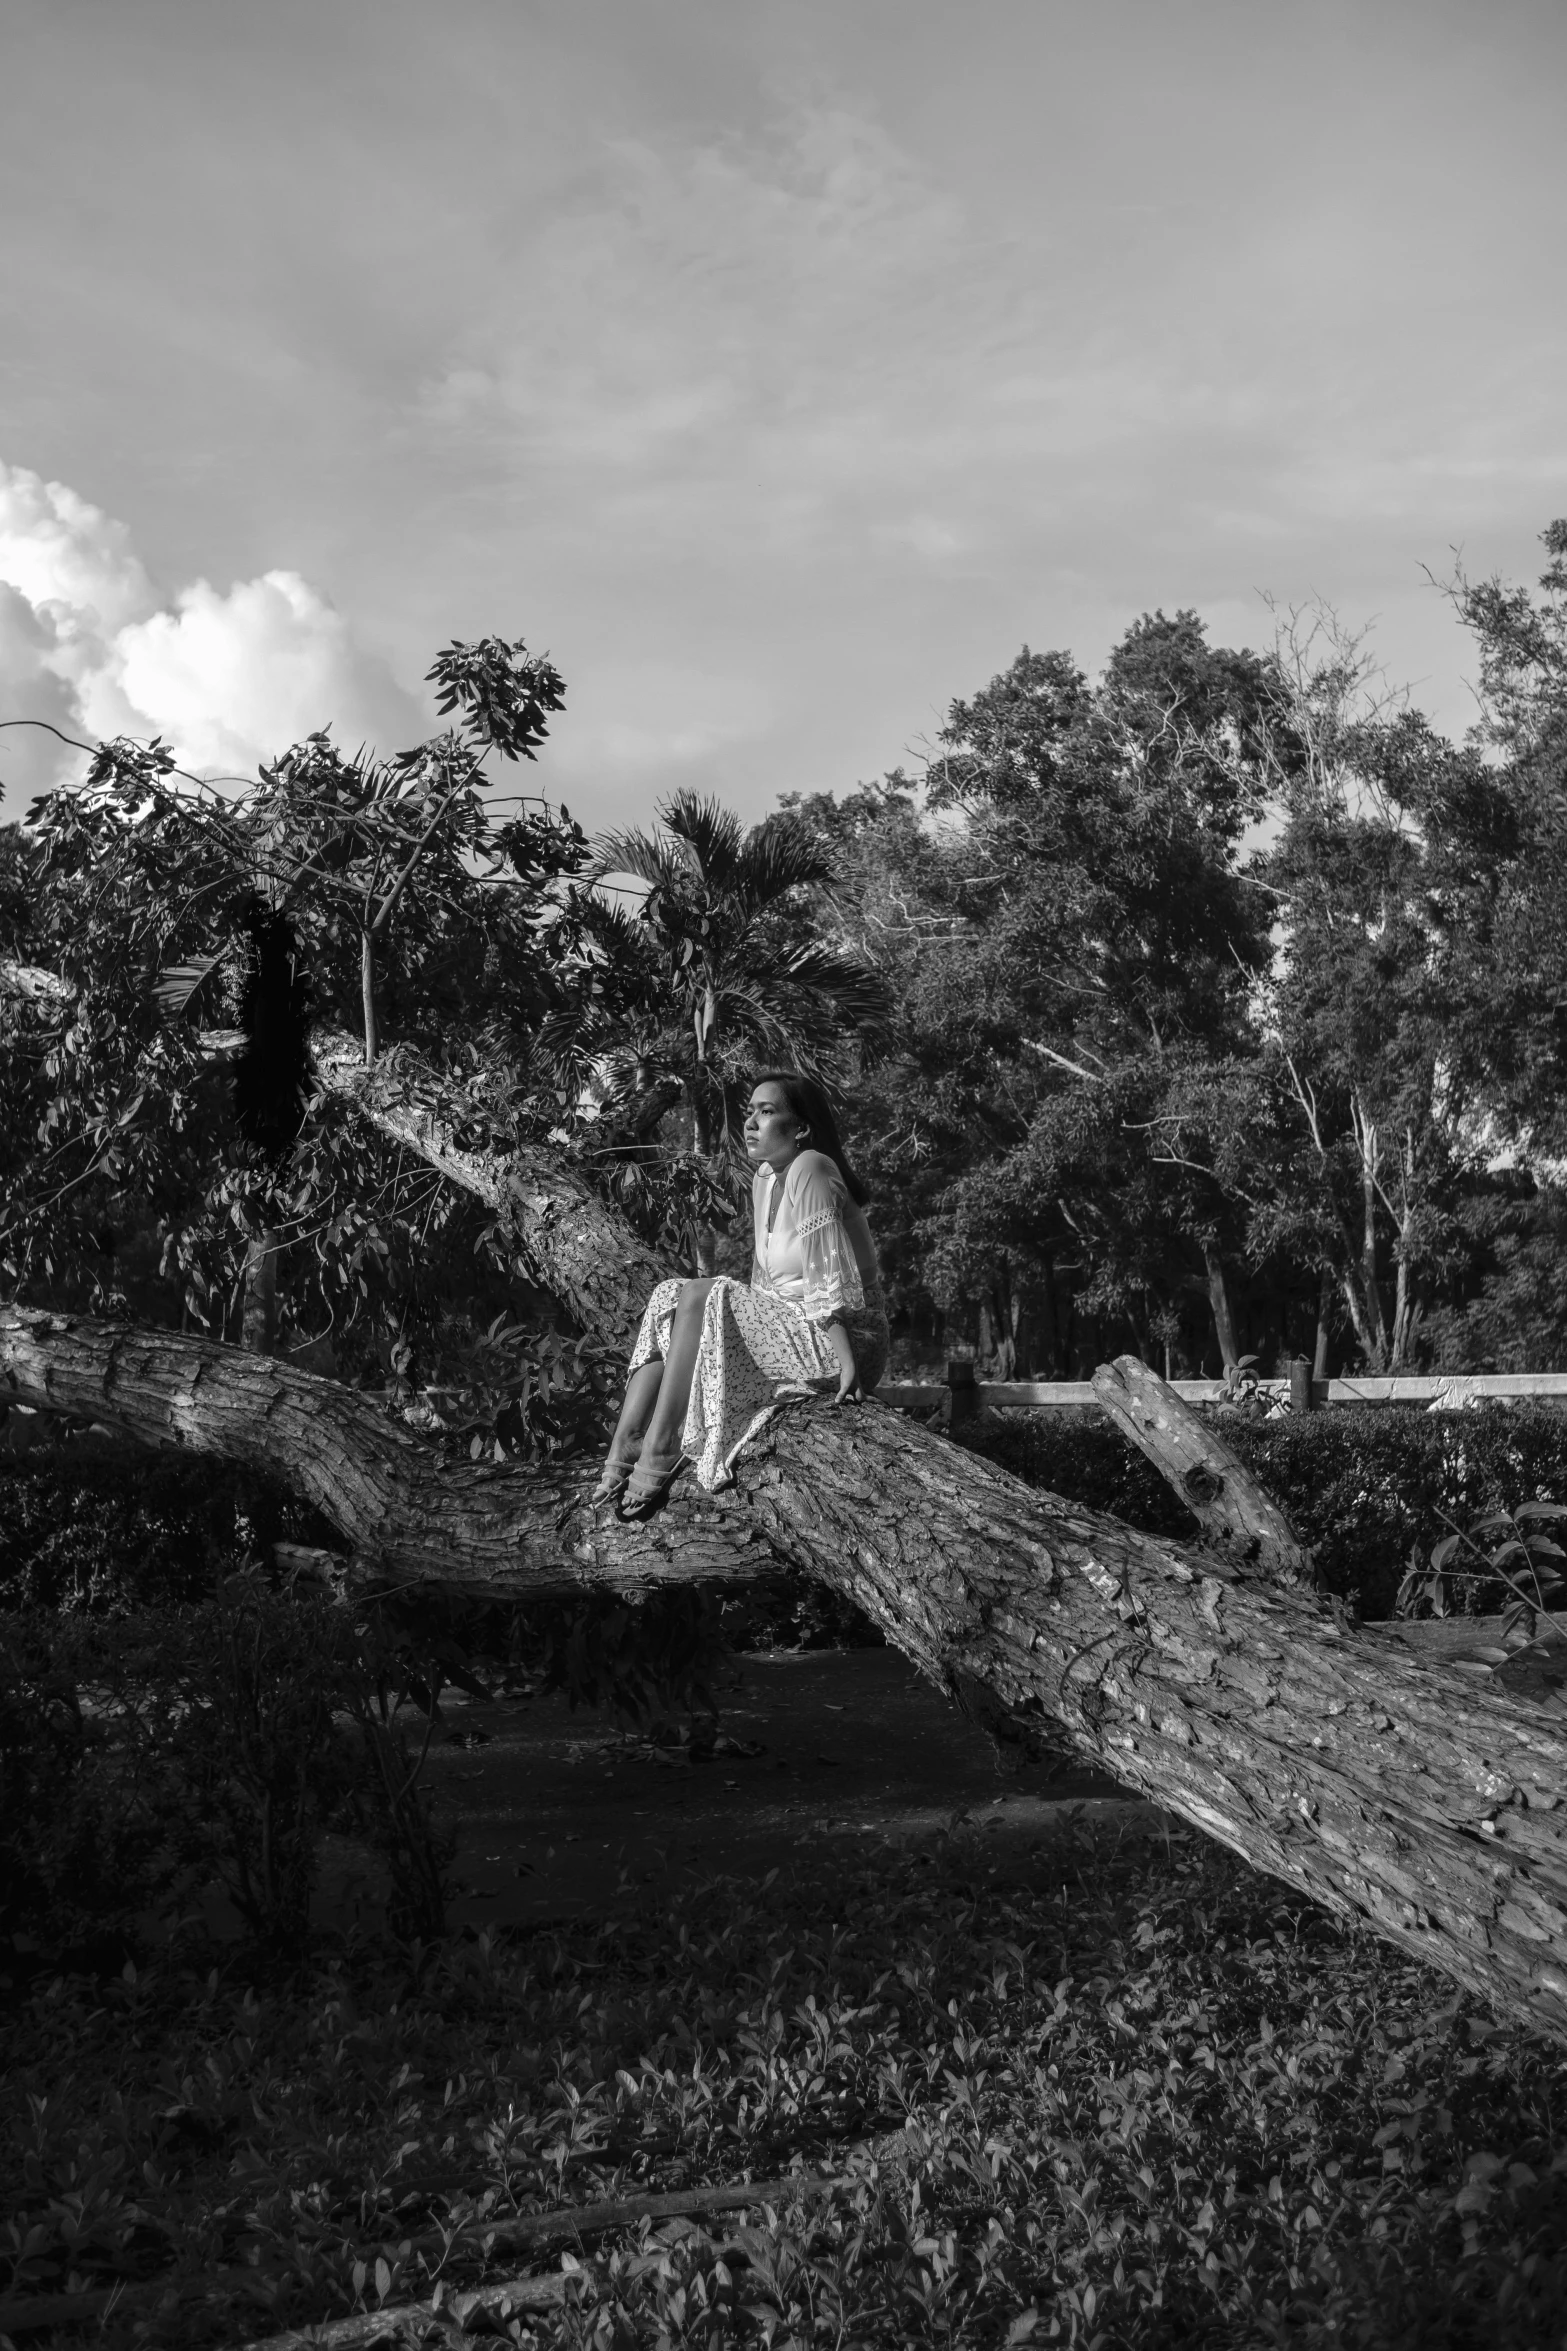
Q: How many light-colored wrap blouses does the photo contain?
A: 1